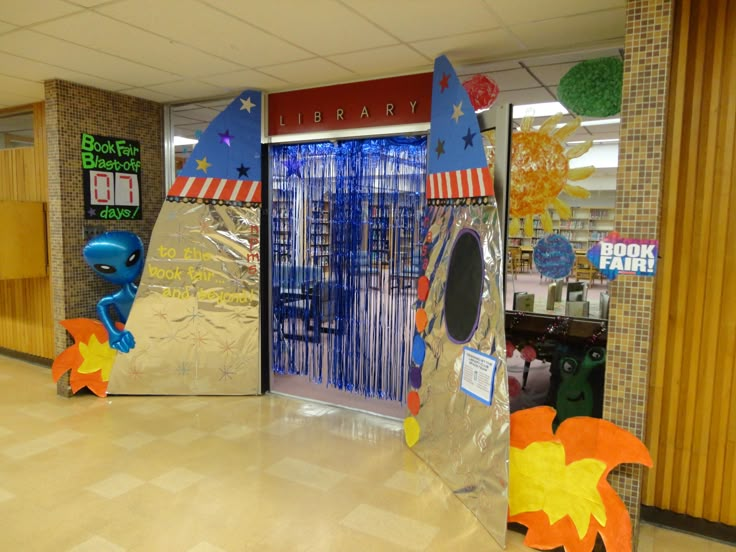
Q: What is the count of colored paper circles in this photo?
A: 6